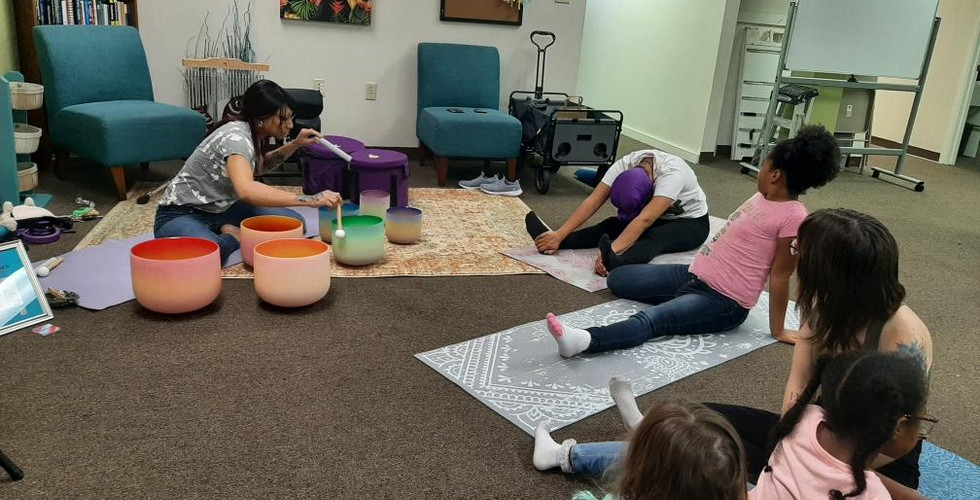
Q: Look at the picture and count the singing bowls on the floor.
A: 7